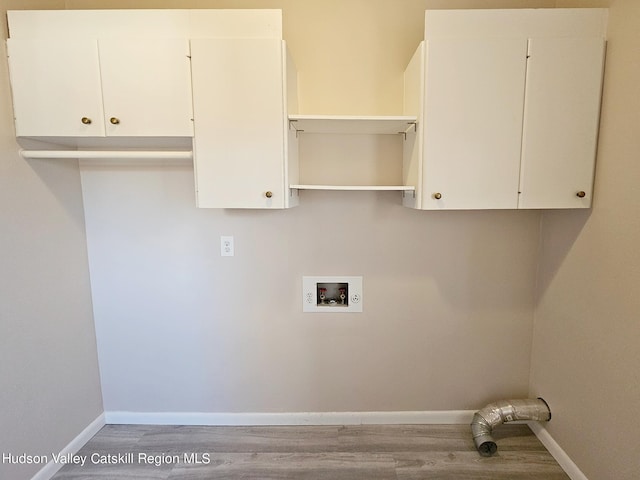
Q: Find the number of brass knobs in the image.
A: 5